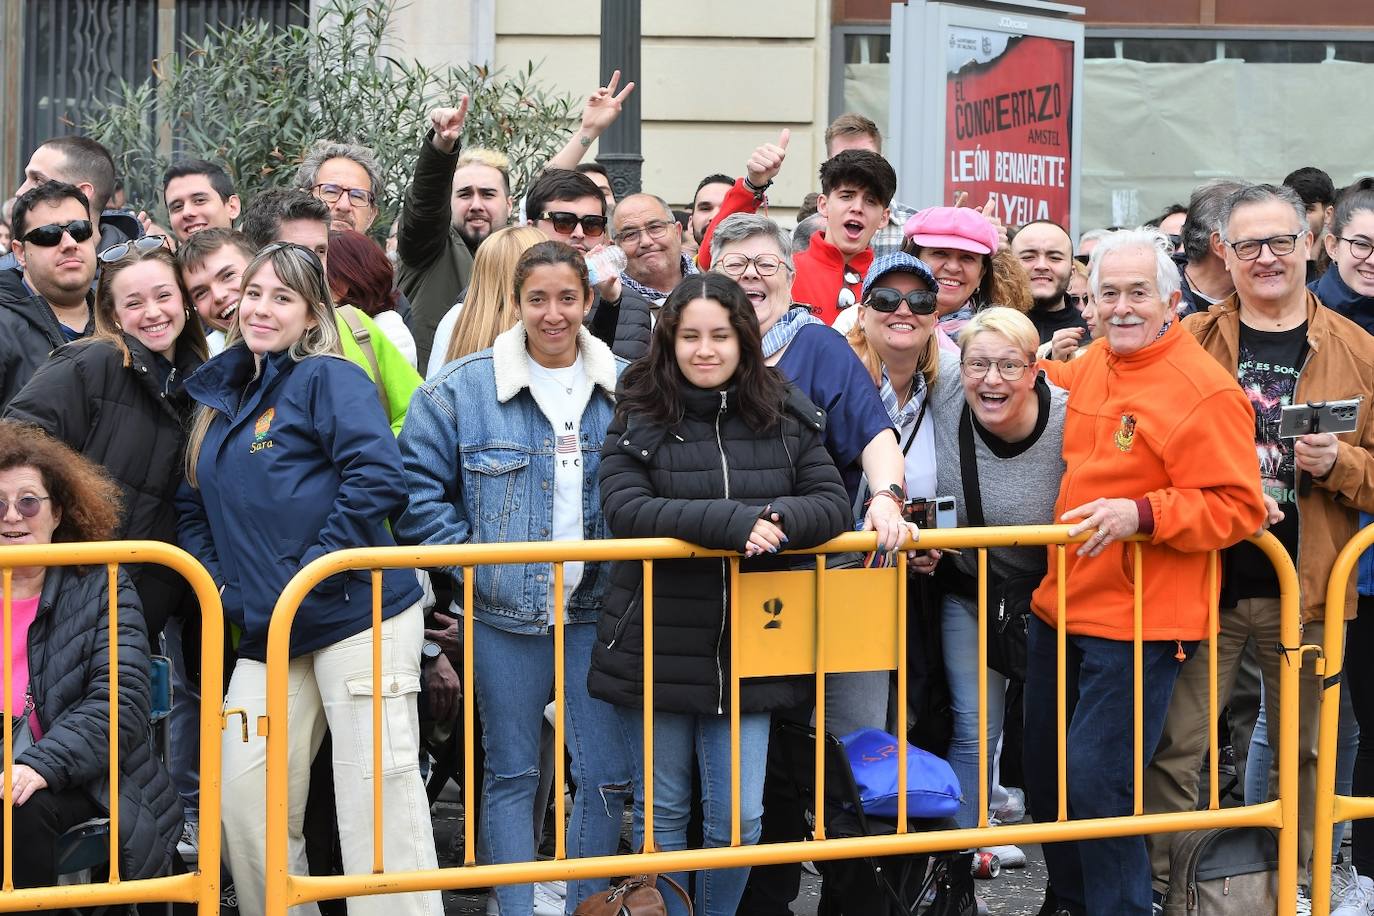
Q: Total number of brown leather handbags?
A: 1